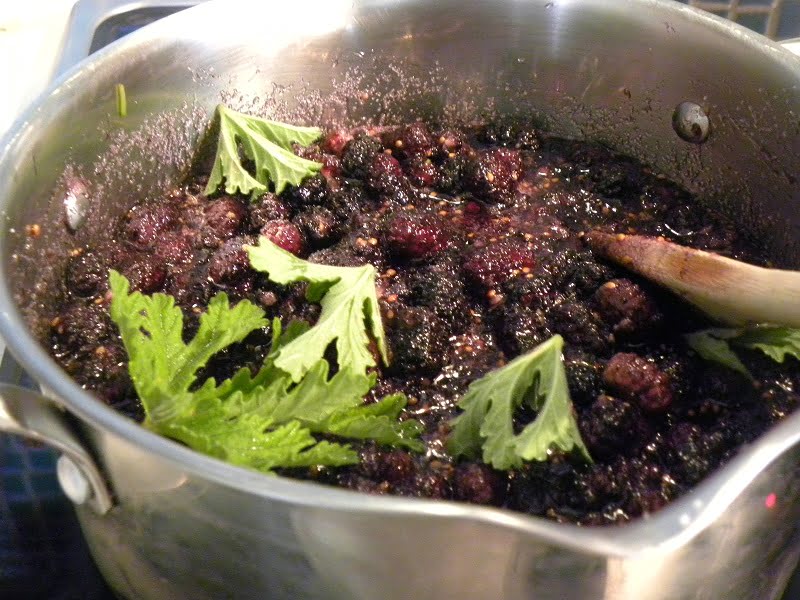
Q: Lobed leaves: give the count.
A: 5